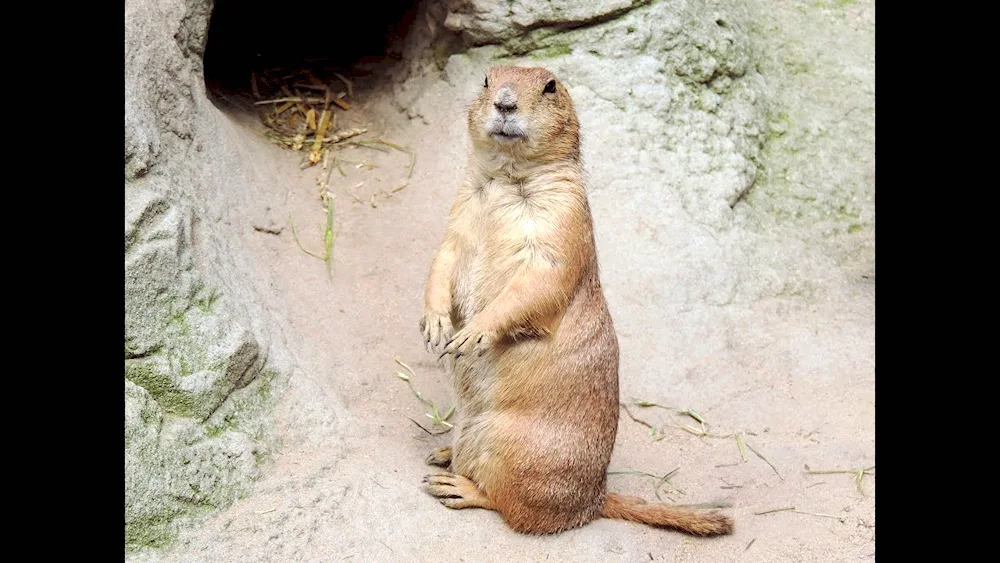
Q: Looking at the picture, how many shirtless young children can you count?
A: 0